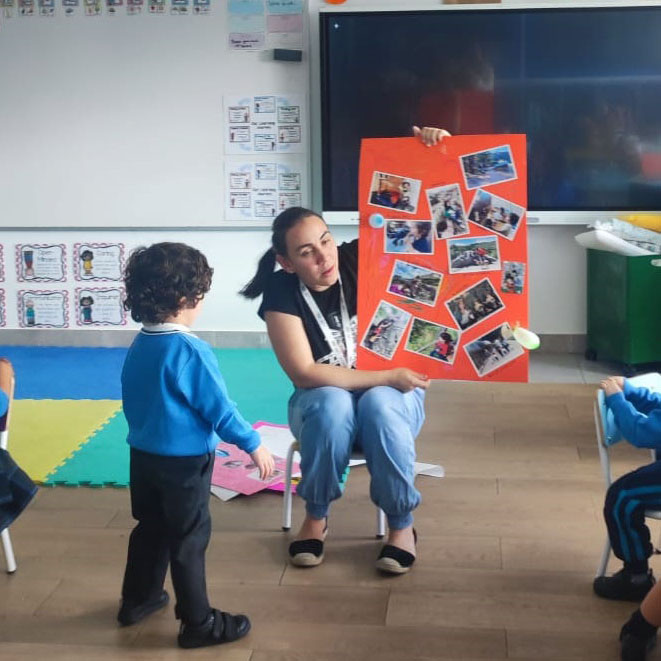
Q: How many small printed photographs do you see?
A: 12